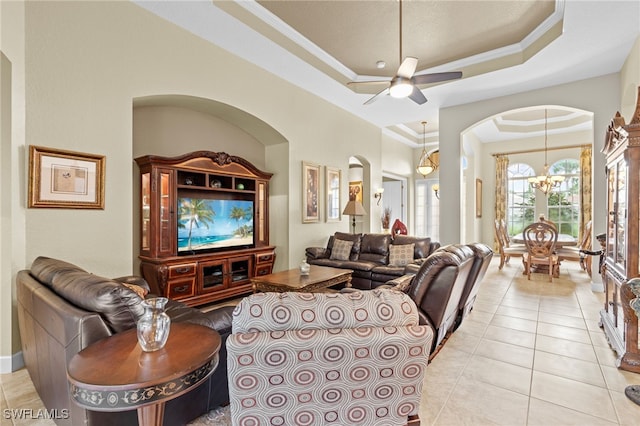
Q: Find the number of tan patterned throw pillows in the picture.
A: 2